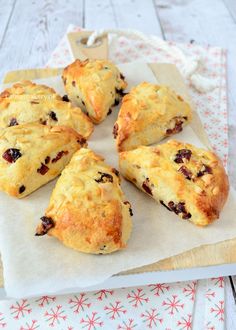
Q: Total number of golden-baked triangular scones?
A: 6